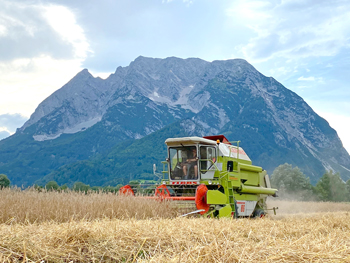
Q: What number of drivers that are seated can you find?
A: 1